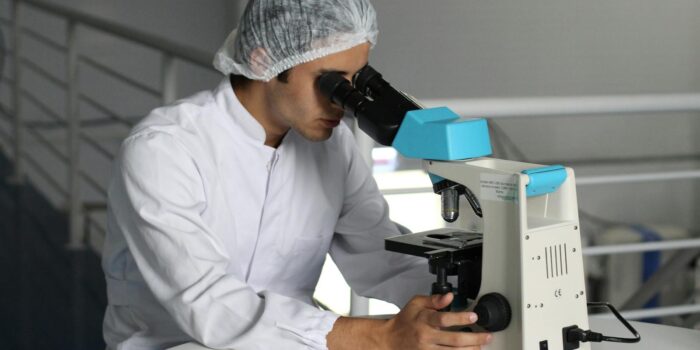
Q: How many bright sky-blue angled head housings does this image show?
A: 1